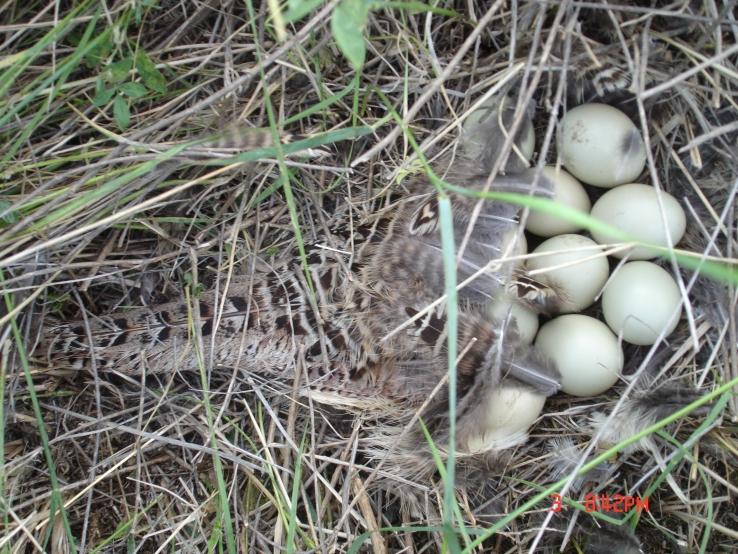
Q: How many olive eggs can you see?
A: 10